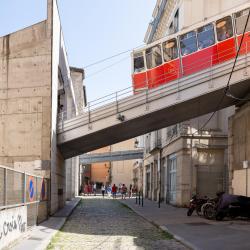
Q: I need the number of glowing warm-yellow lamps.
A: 2